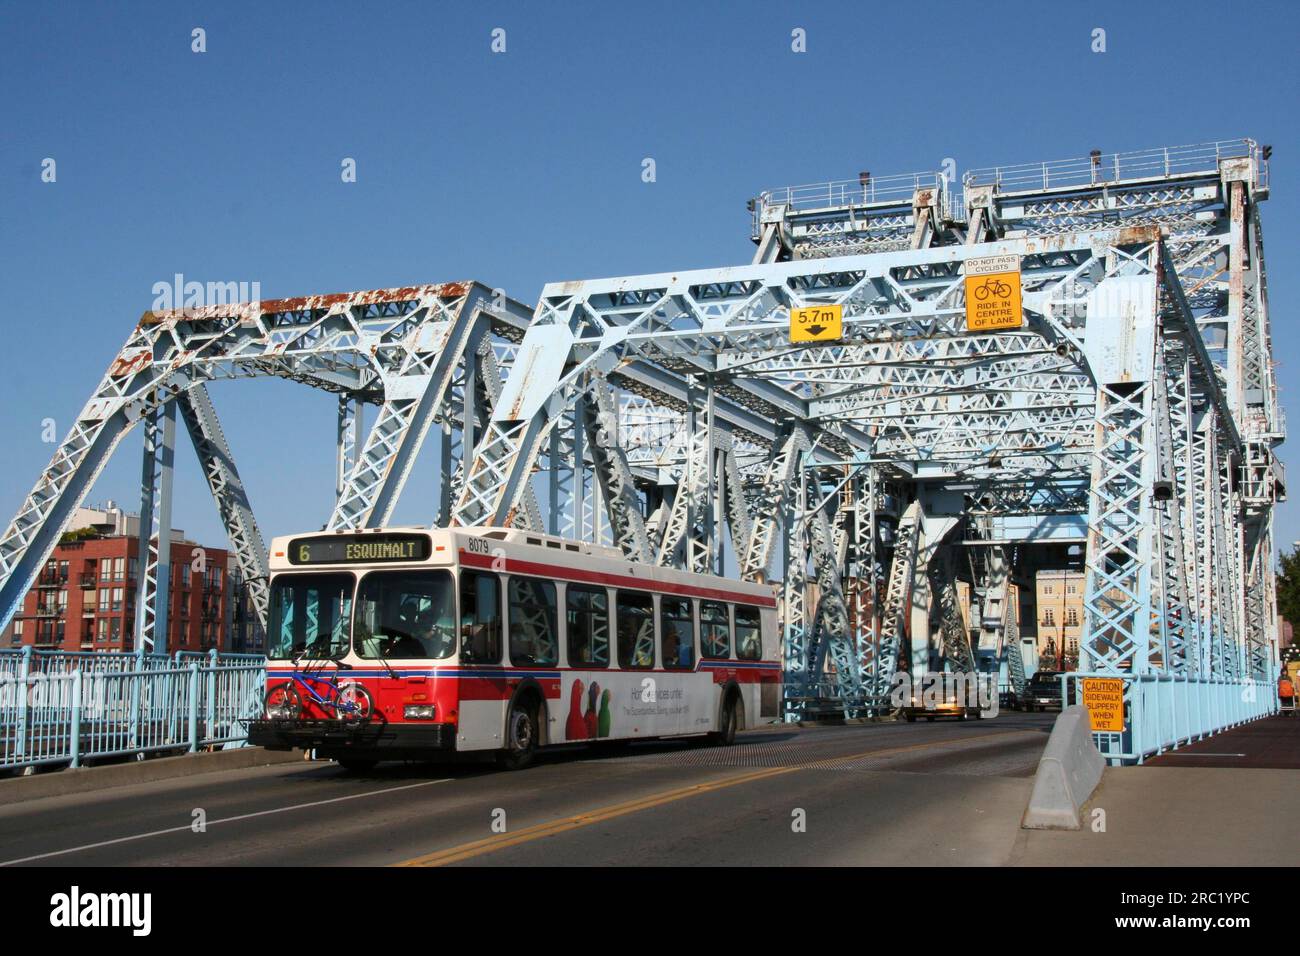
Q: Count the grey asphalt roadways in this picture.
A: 1